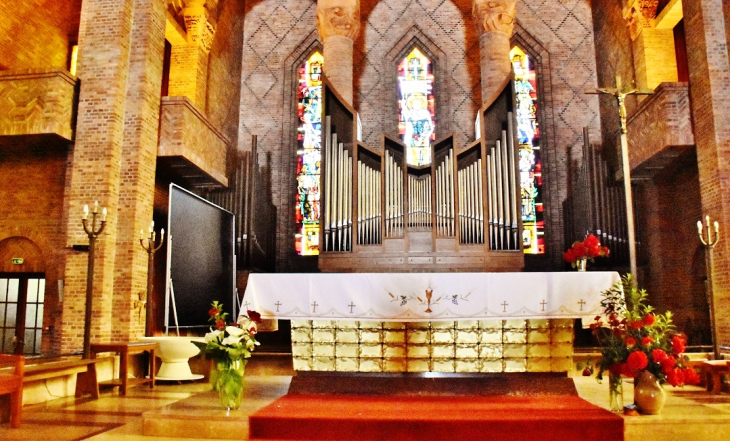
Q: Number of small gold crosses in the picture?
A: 7